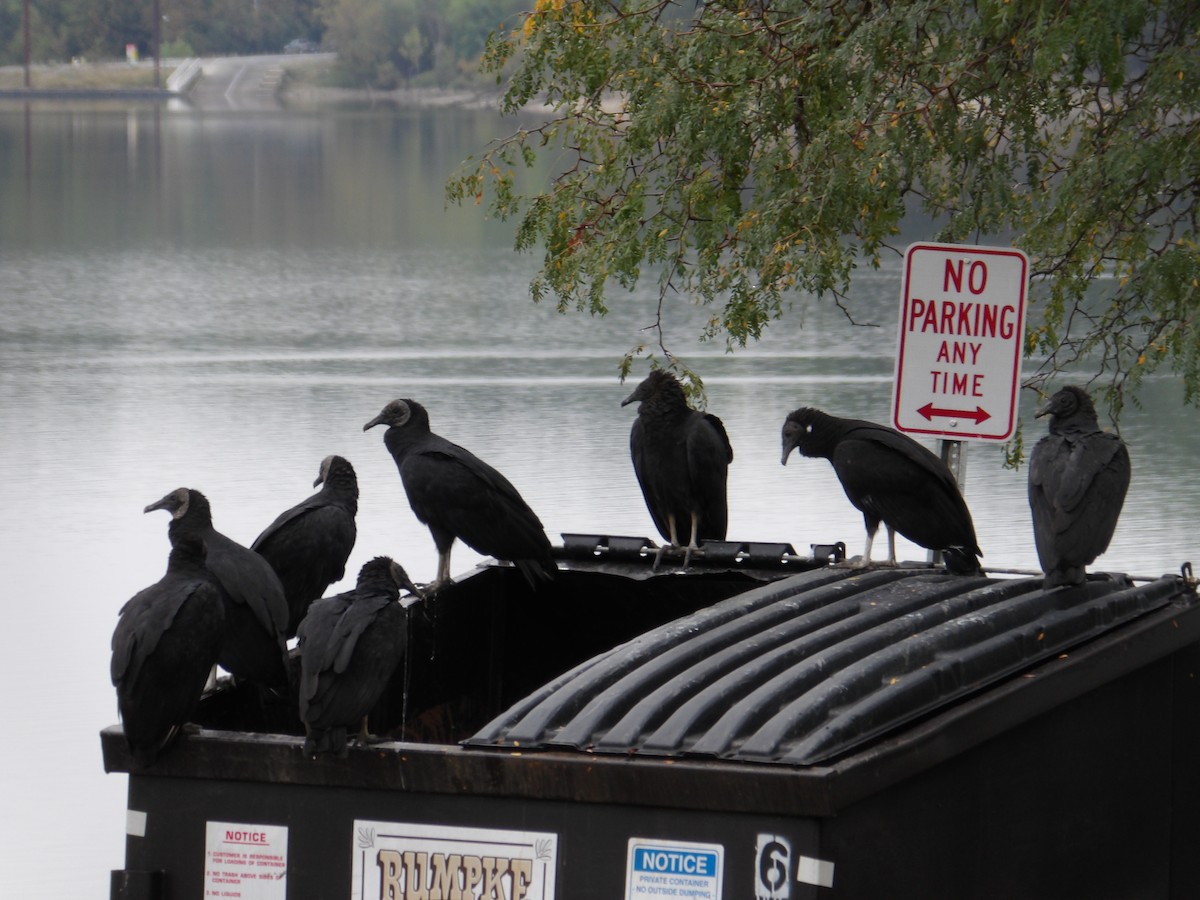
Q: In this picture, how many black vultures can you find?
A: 8